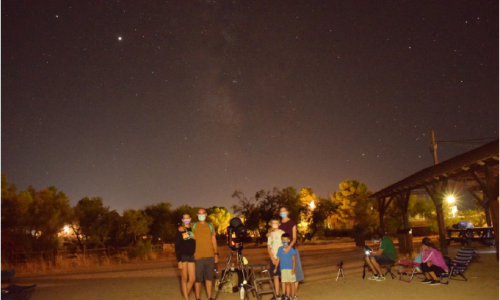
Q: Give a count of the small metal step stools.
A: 1